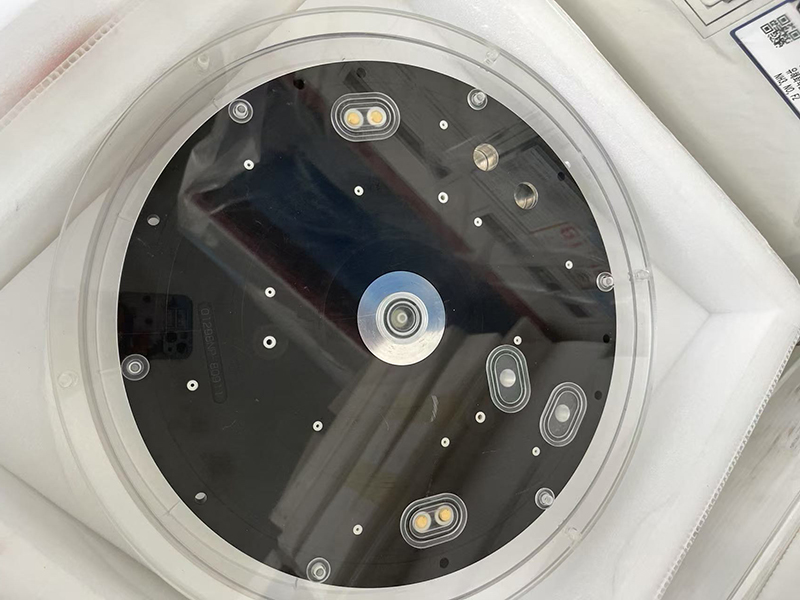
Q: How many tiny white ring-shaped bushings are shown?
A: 15